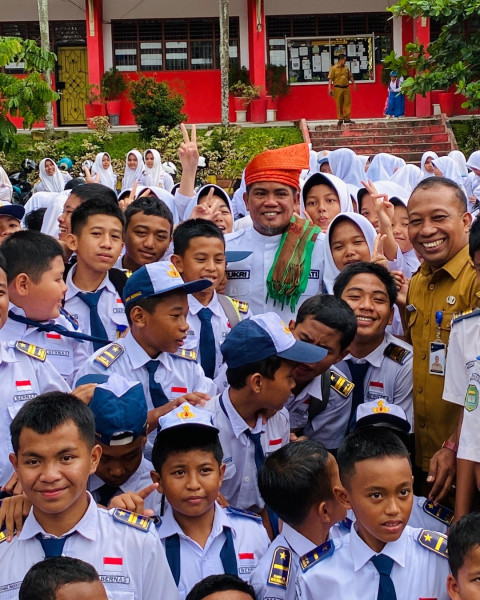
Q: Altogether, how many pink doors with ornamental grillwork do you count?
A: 0